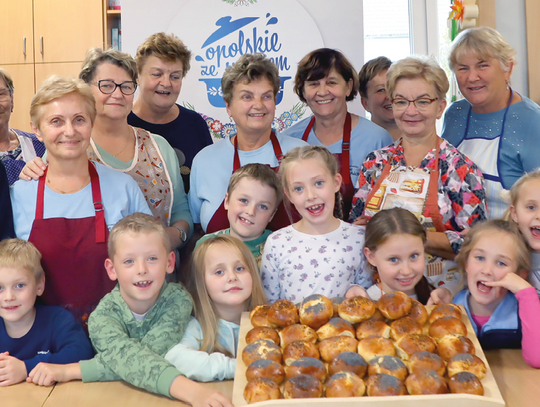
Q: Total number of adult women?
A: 9